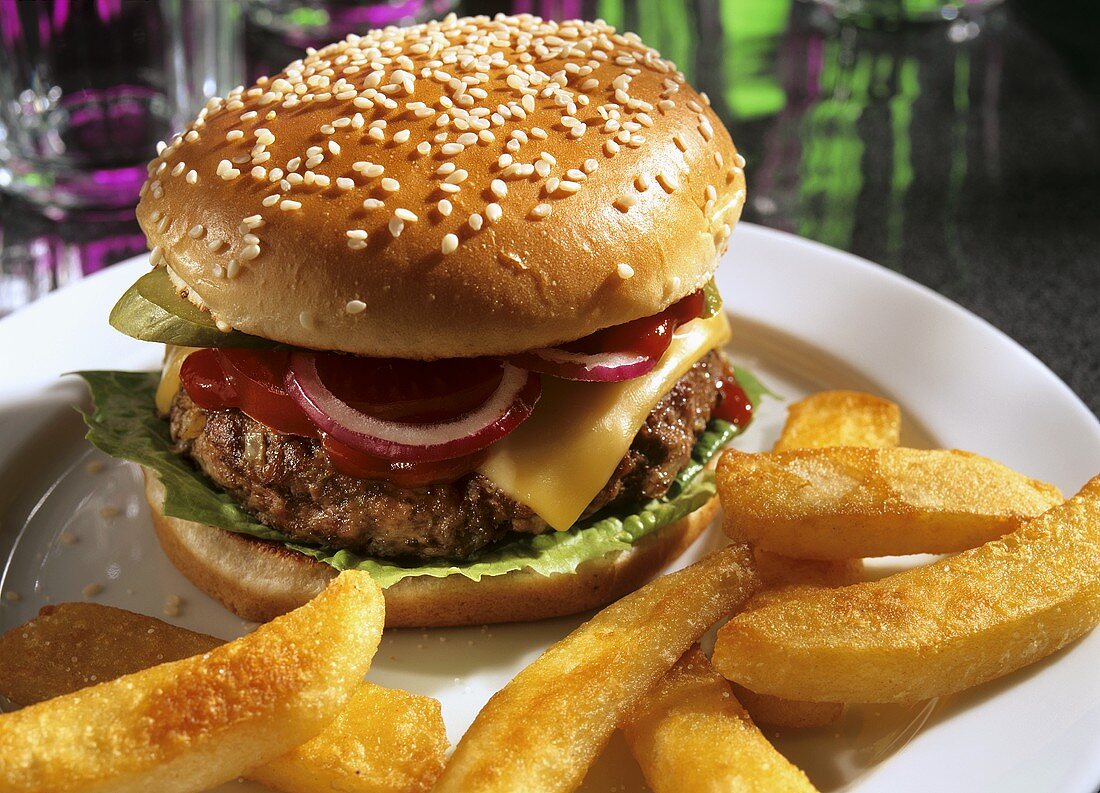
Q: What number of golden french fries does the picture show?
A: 8